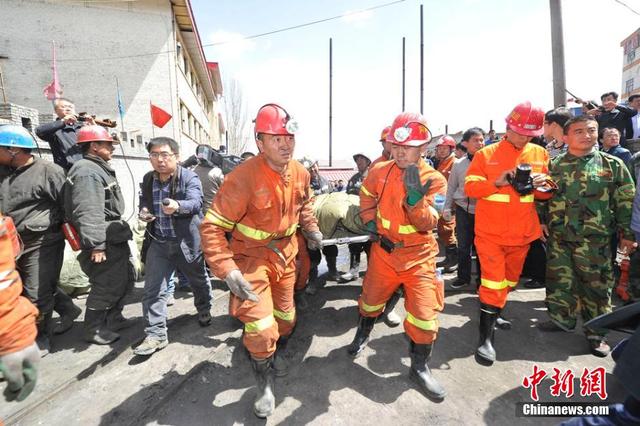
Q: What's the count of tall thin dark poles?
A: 3